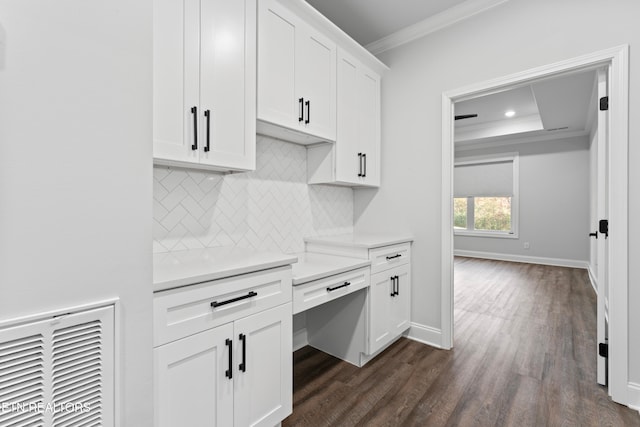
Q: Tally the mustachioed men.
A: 0